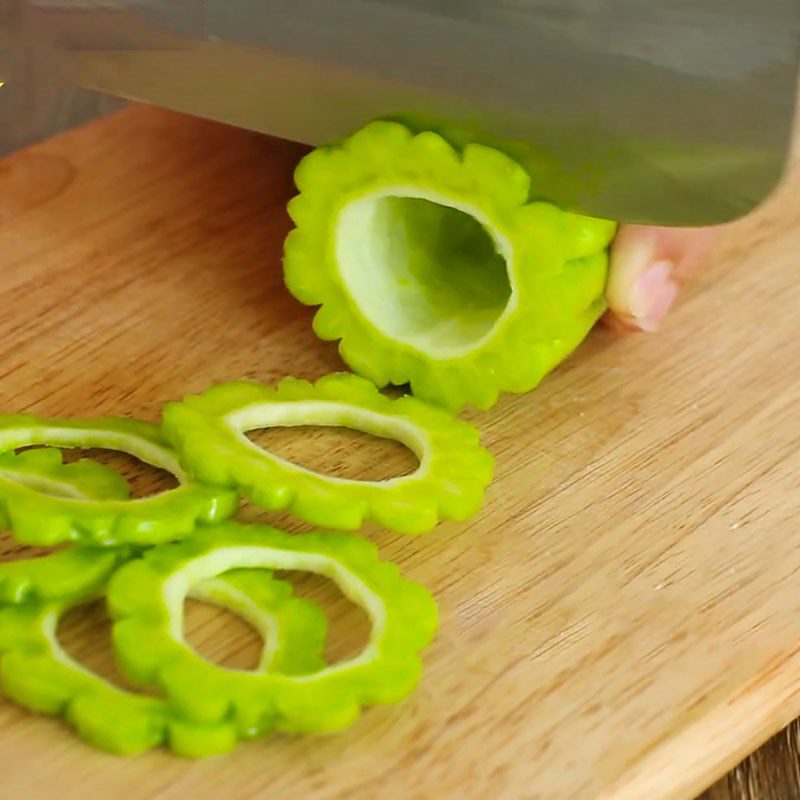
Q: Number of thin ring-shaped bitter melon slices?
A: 5